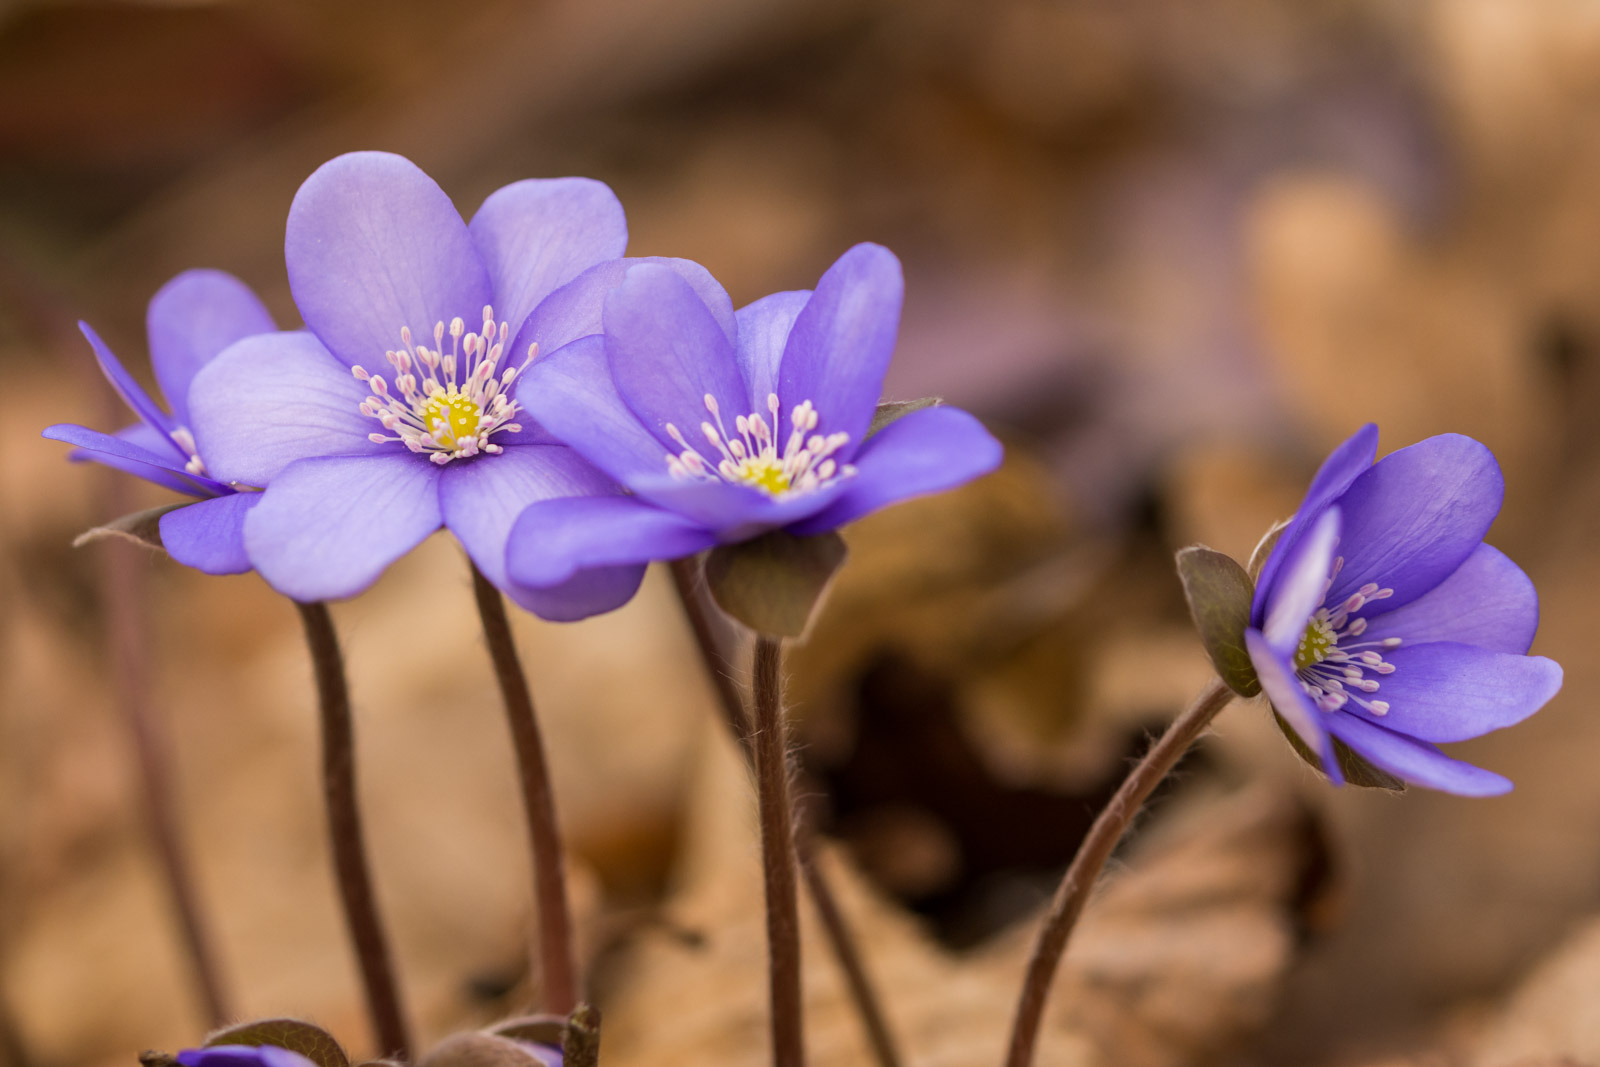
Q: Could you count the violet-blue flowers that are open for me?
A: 4